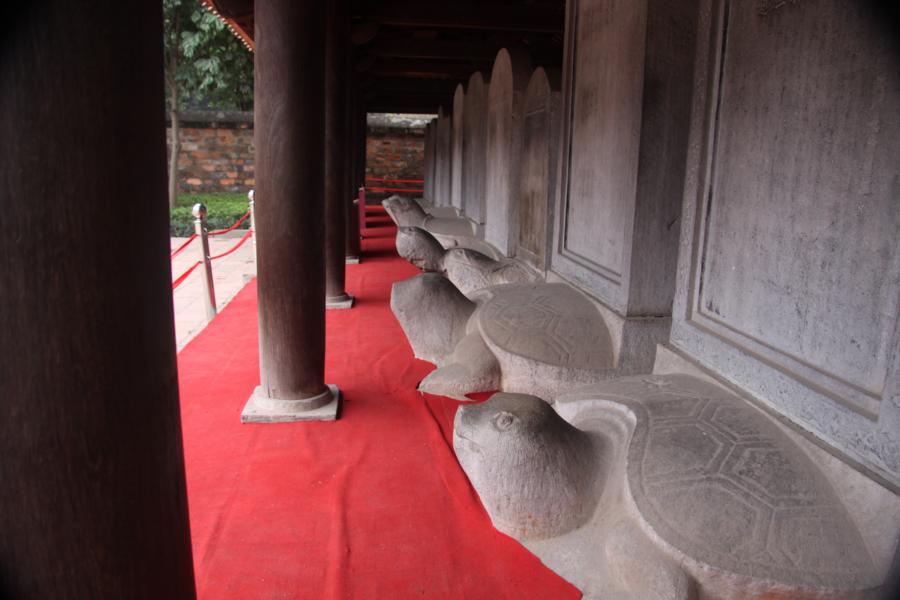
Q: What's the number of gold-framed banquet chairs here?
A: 0